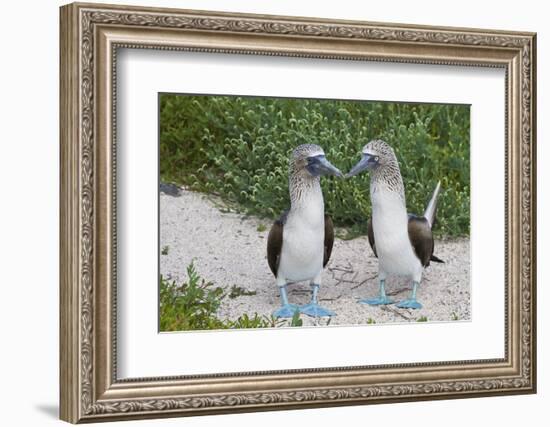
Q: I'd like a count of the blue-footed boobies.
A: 2